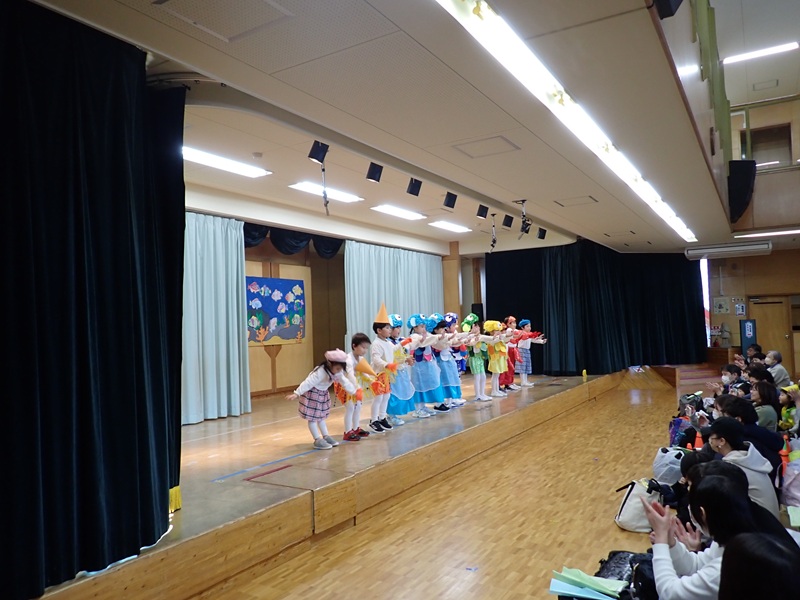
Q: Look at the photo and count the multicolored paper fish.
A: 11